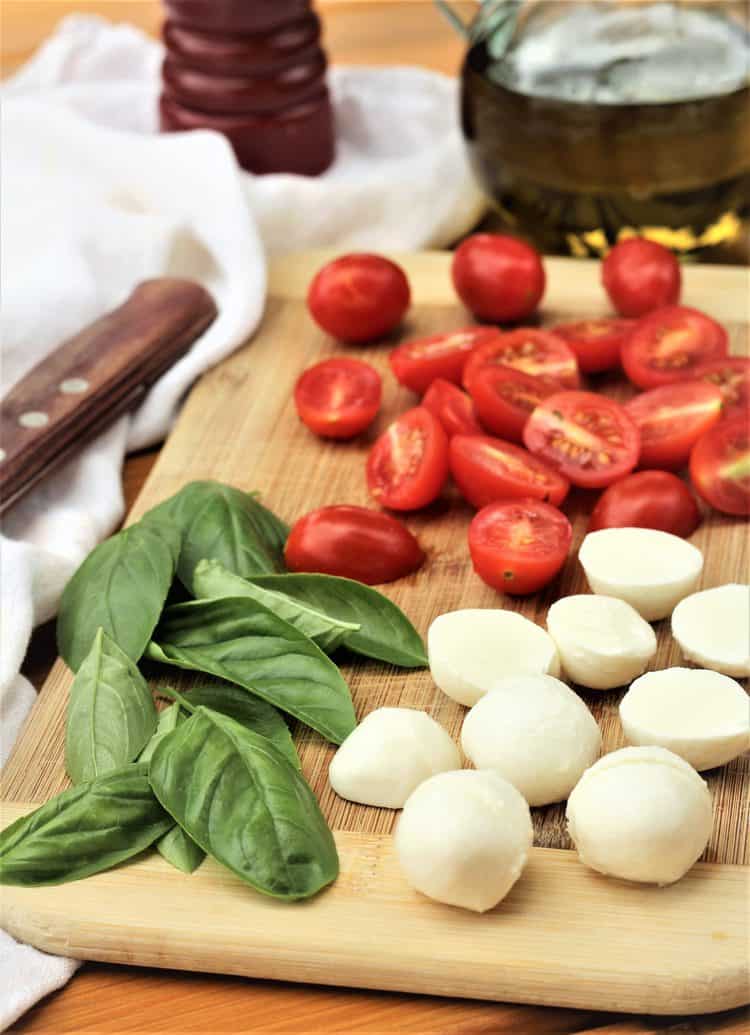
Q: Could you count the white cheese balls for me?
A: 9